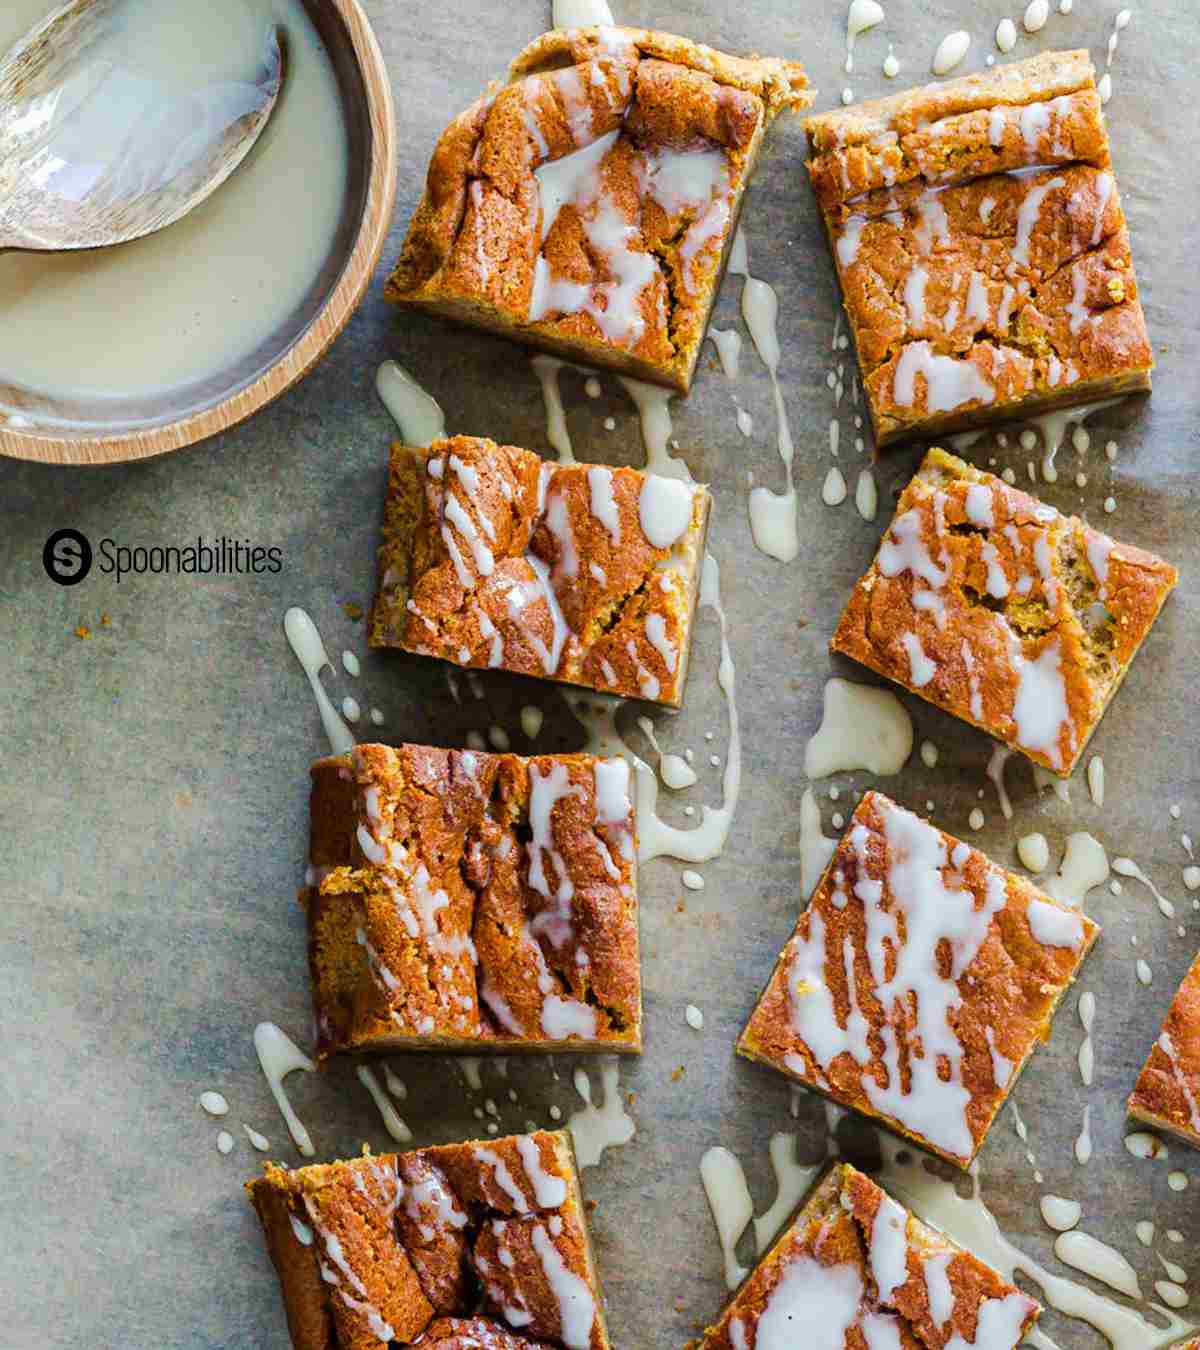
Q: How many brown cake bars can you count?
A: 9